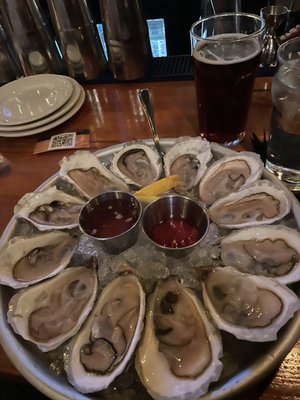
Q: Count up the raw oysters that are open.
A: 12